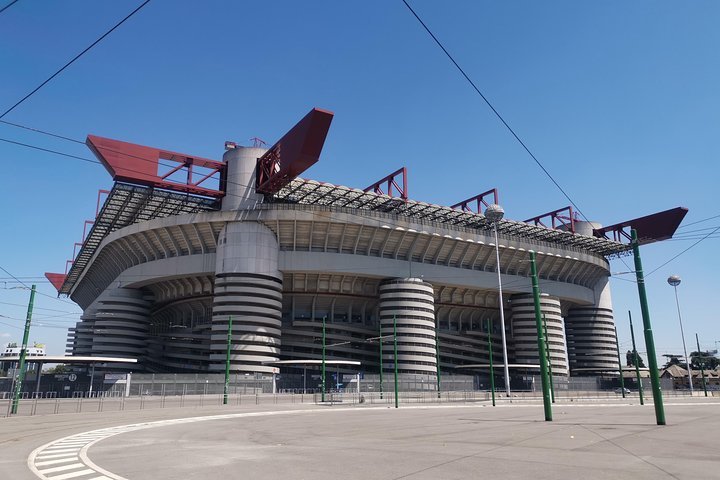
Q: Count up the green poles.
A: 13